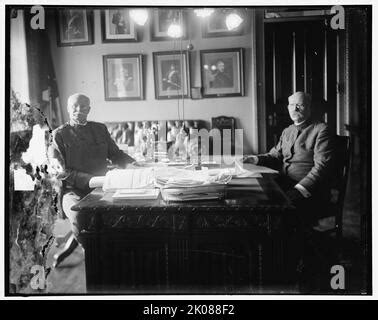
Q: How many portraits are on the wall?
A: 7